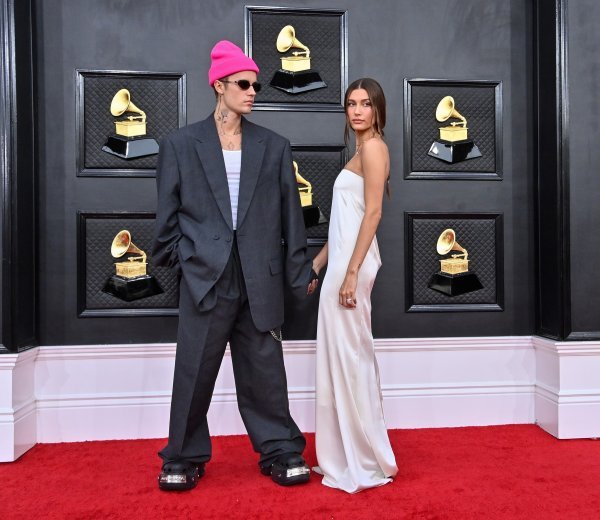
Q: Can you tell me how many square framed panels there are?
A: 6